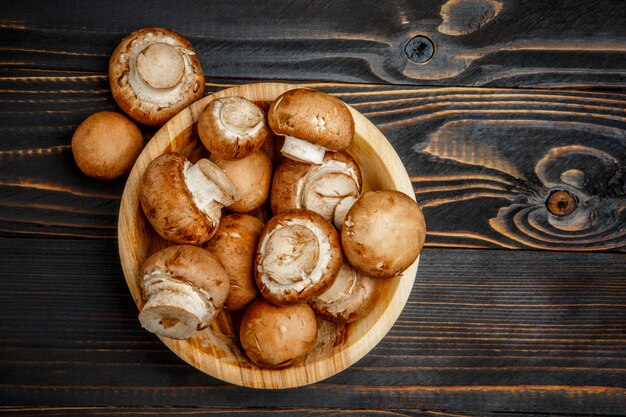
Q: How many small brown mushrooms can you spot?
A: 13